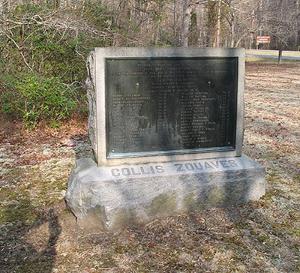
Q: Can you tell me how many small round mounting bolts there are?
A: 4